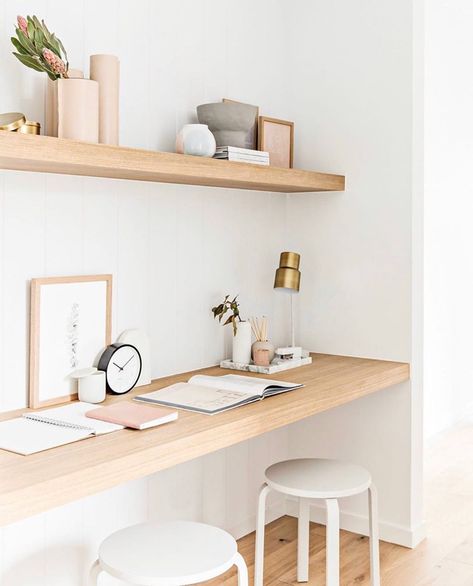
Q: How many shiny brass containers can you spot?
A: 2